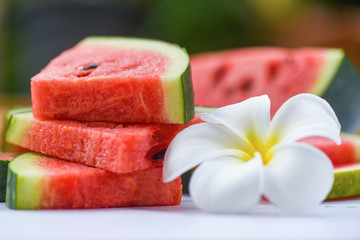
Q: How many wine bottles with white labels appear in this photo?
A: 0